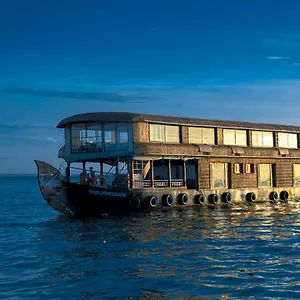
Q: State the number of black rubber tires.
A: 10